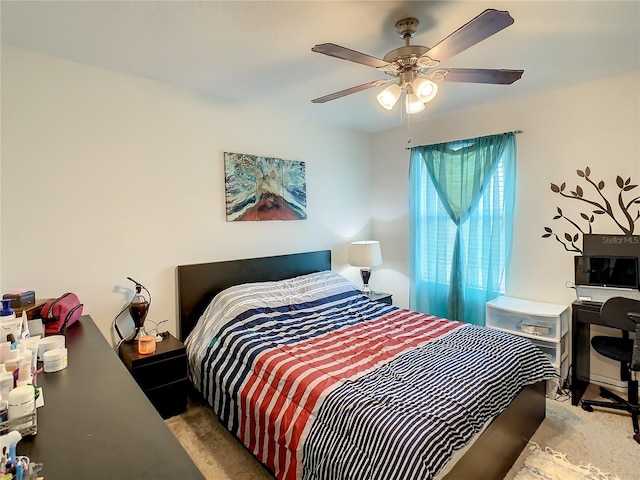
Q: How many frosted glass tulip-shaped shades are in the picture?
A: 3